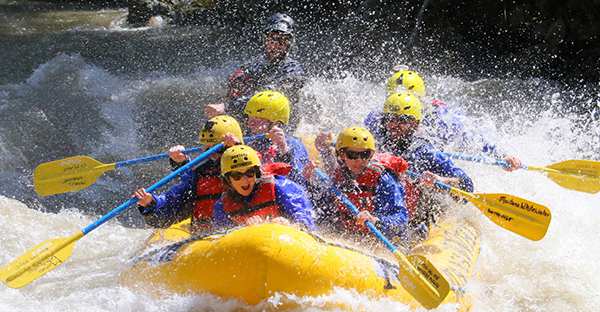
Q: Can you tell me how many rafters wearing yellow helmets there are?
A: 6